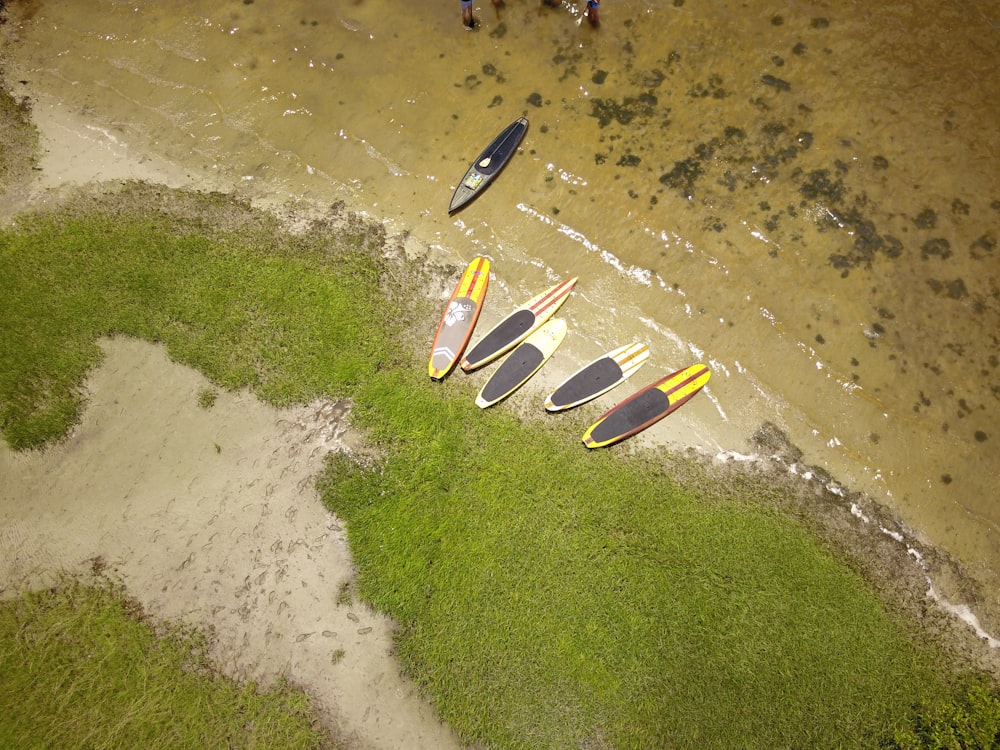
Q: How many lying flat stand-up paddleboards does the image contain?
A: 6